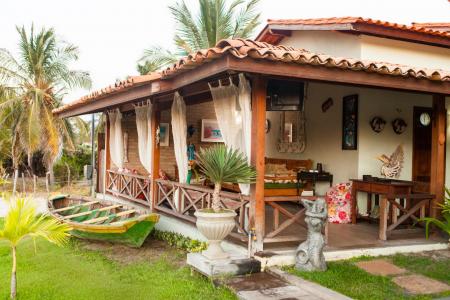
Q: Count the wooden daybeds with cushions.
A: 1